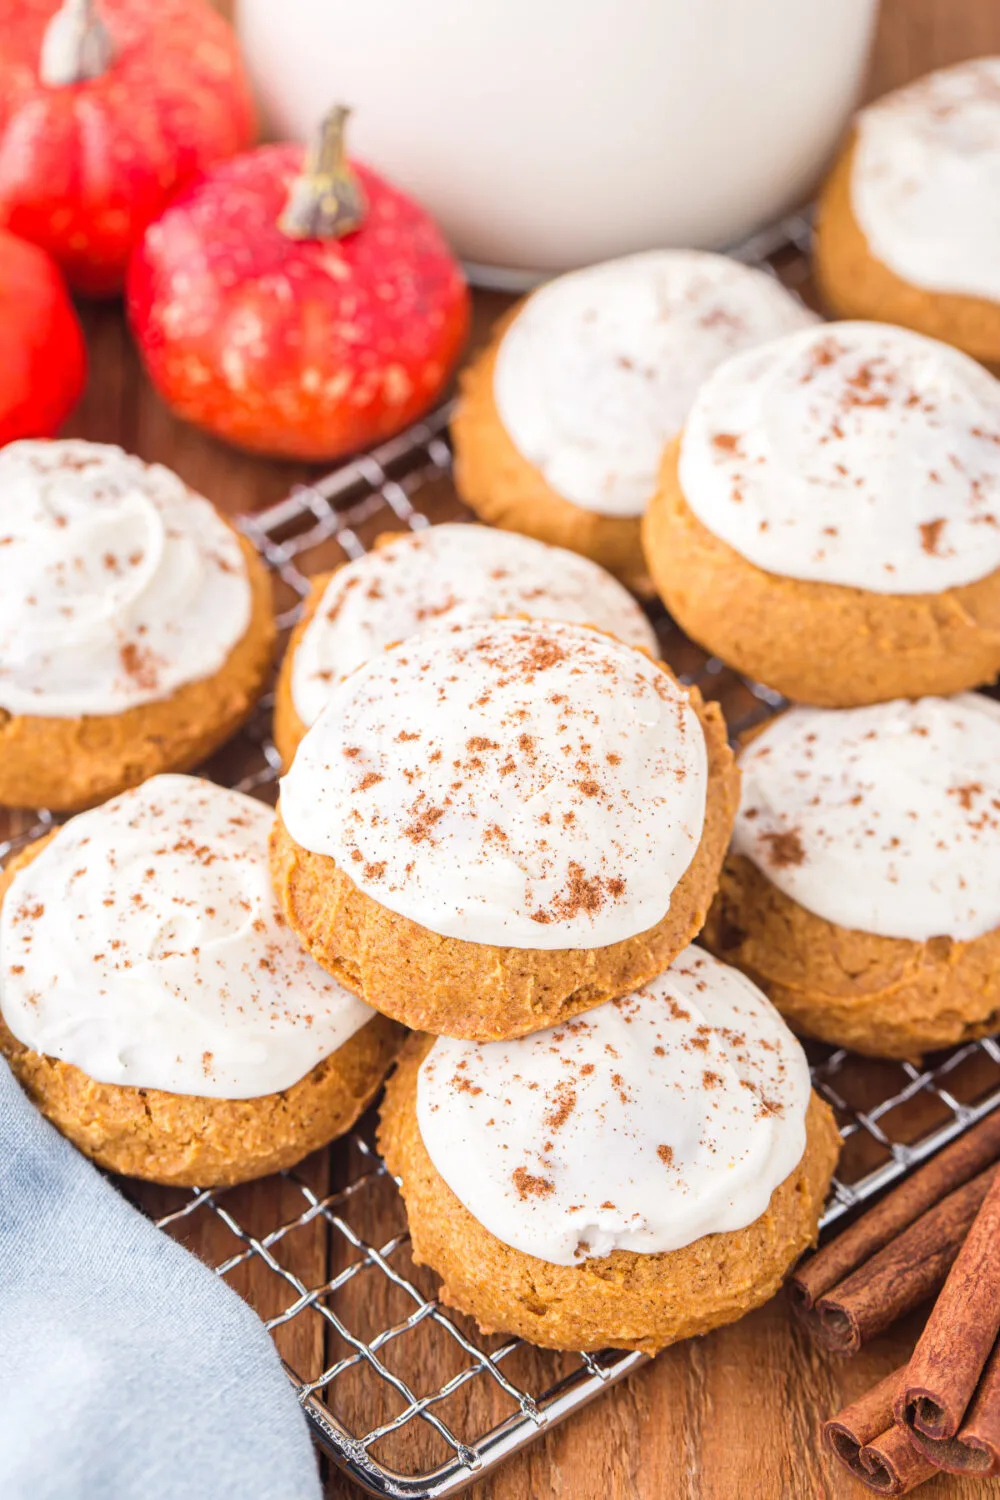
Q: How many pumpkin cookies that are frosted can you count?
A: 9